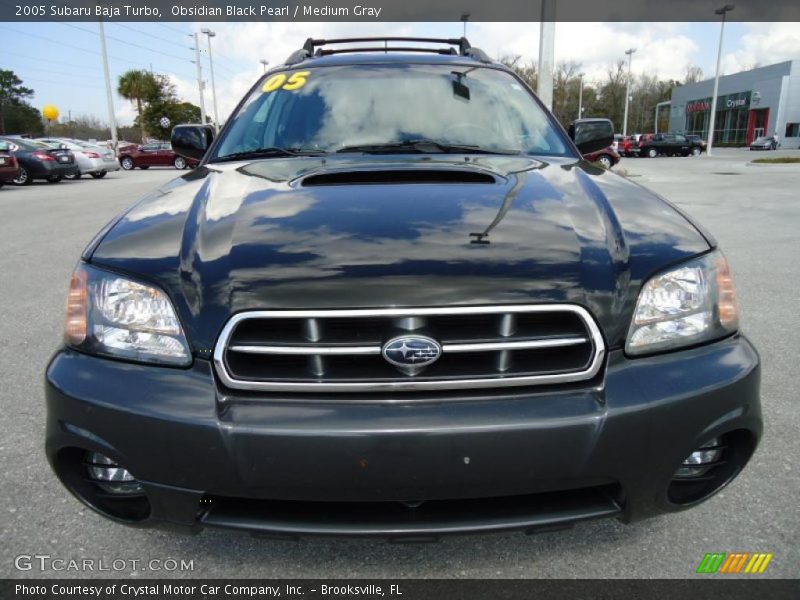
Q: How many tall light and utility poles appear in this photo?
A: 9